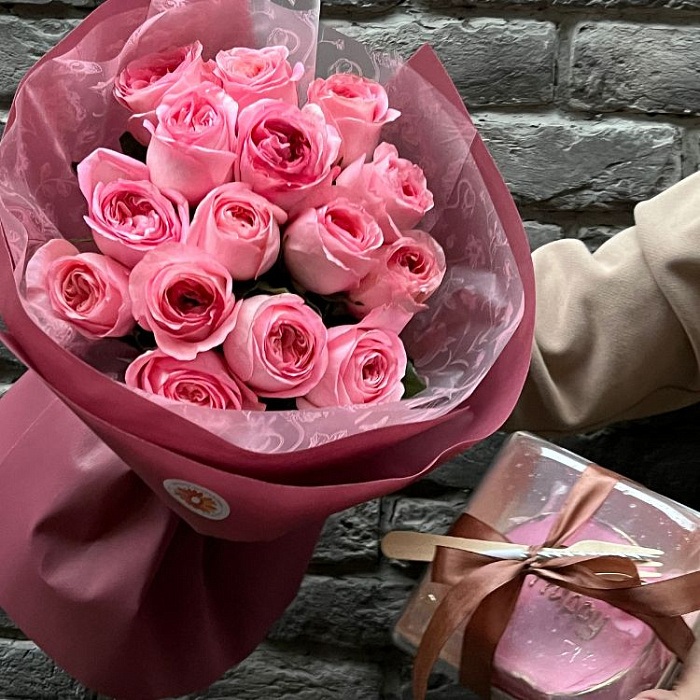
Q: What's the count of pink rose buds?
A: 15